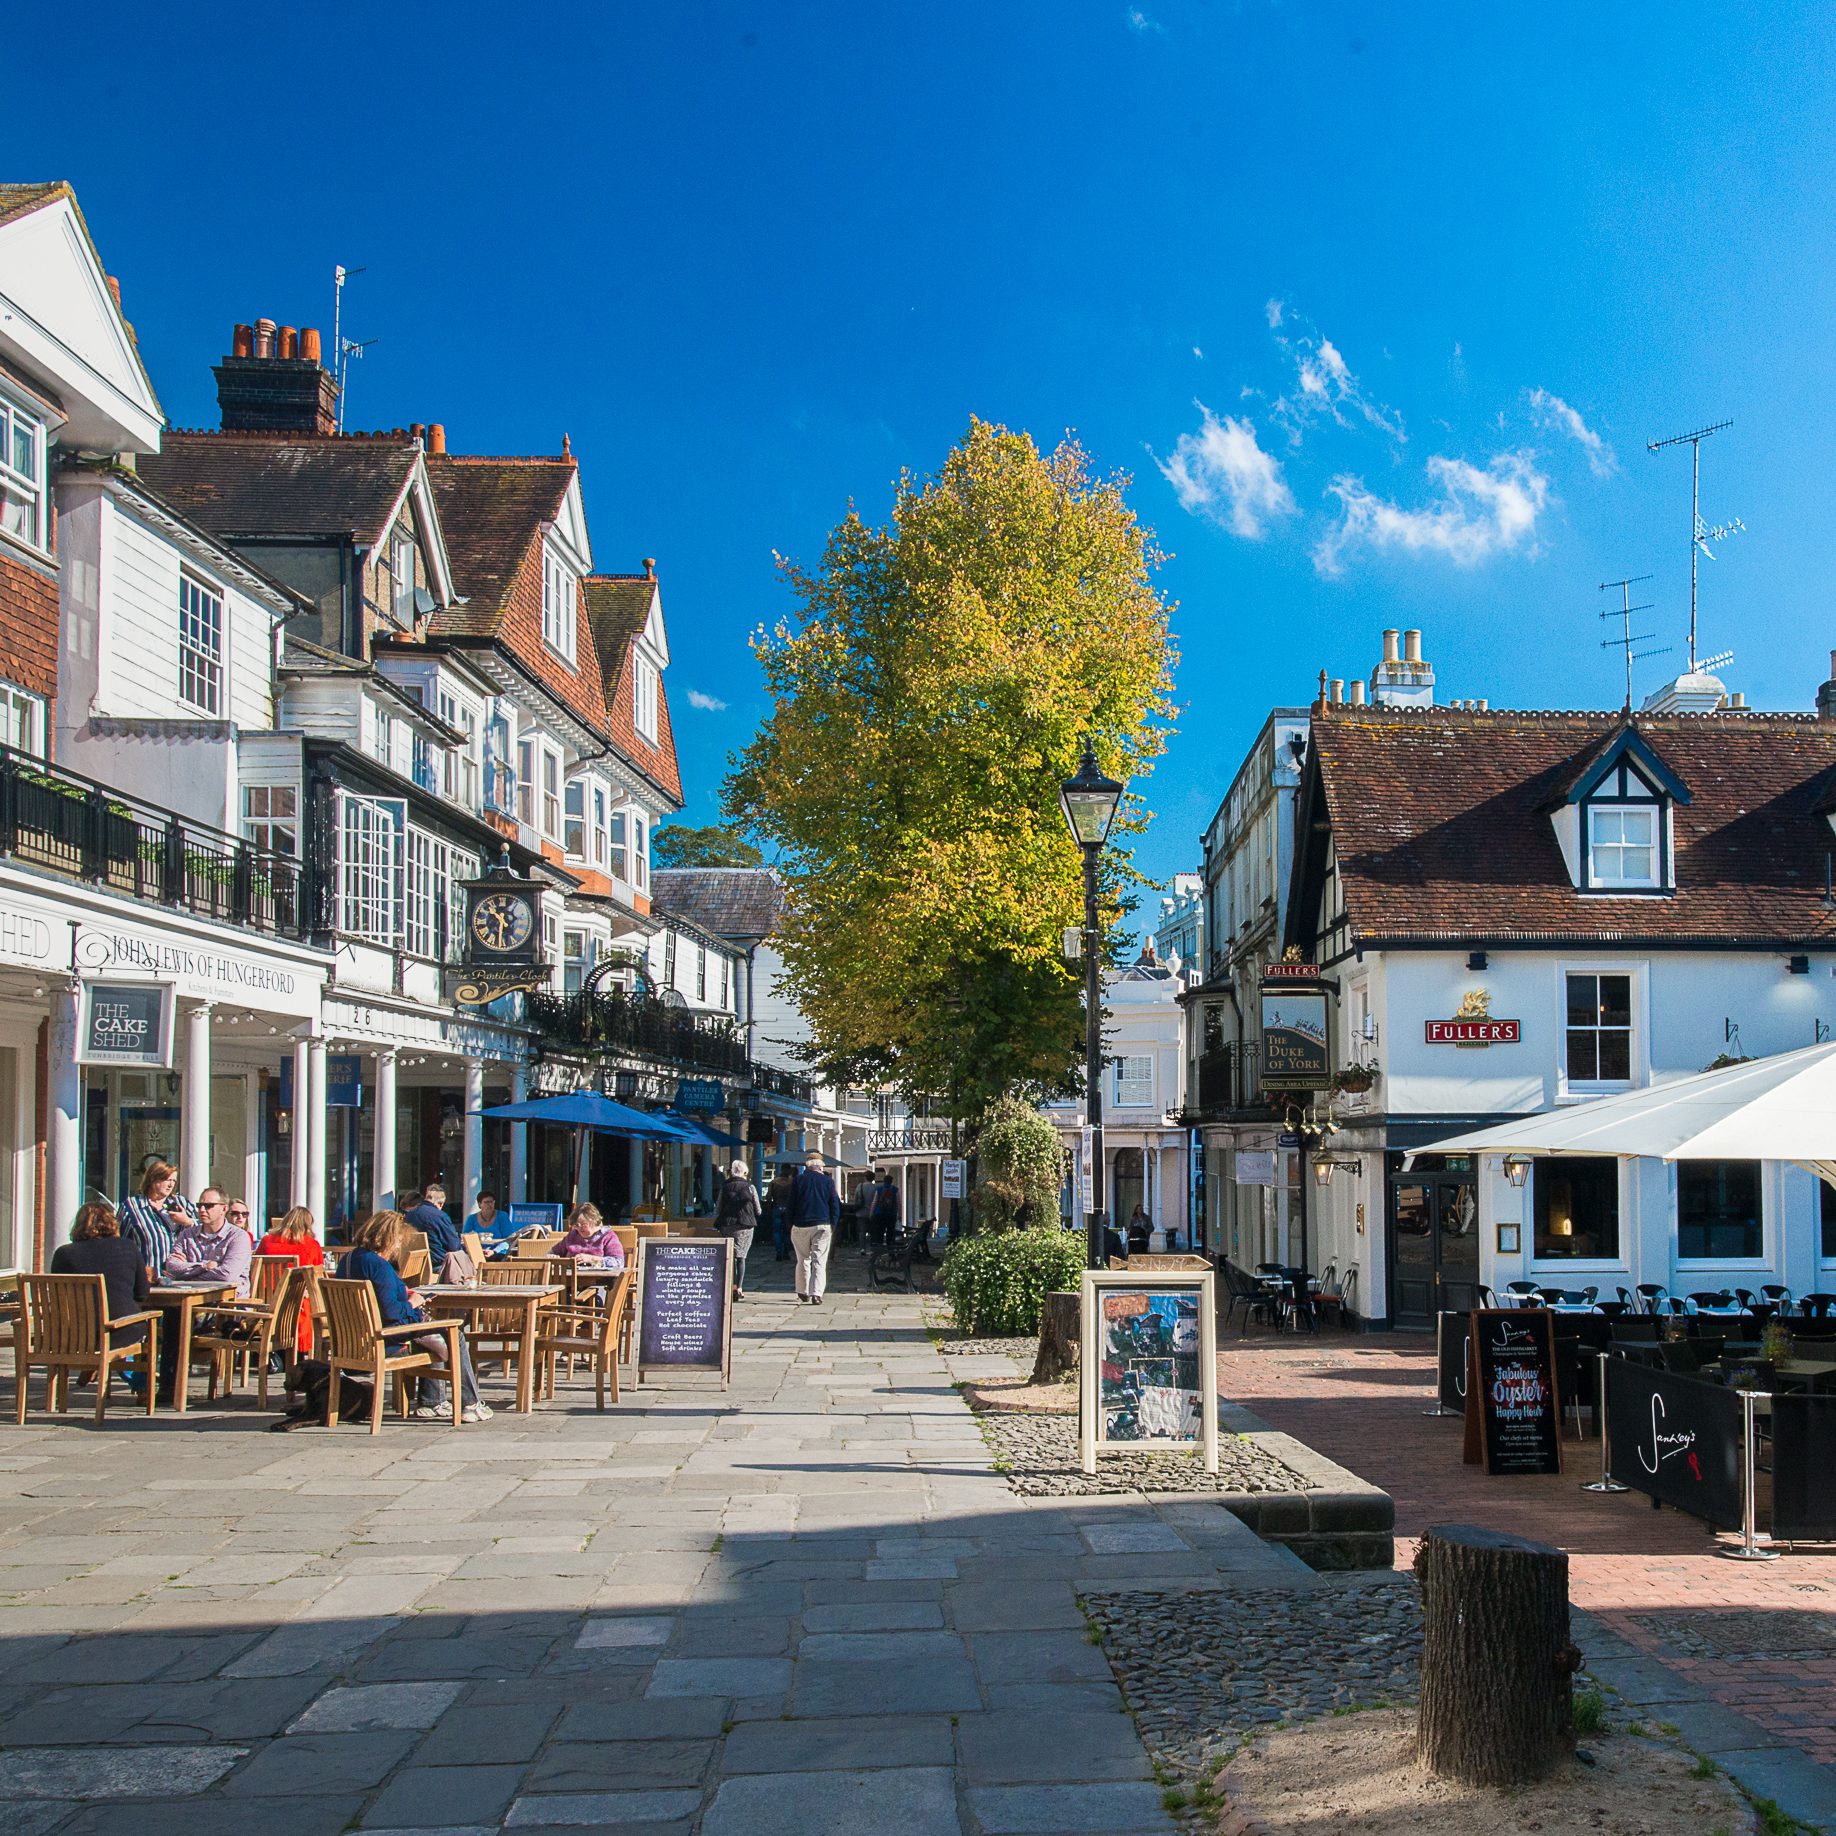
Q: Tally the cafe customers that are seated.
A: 9